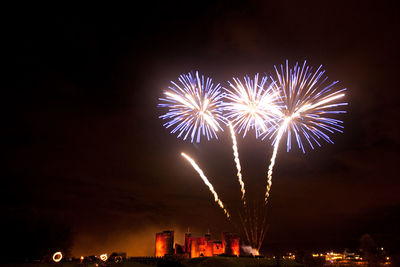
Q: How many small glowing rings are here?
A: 2